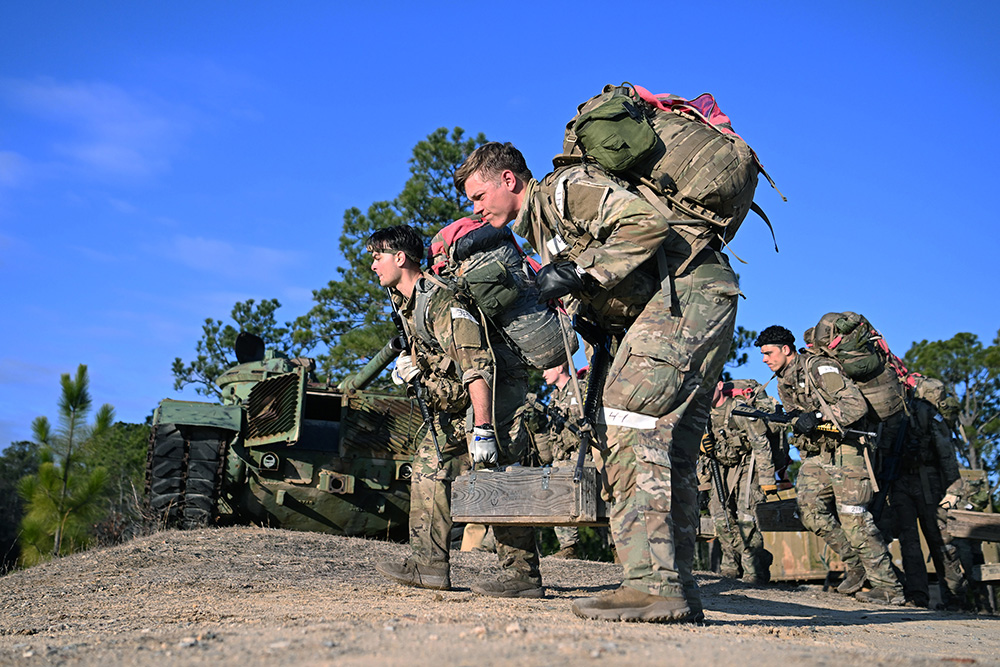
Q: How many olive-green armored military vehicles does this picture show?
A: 1